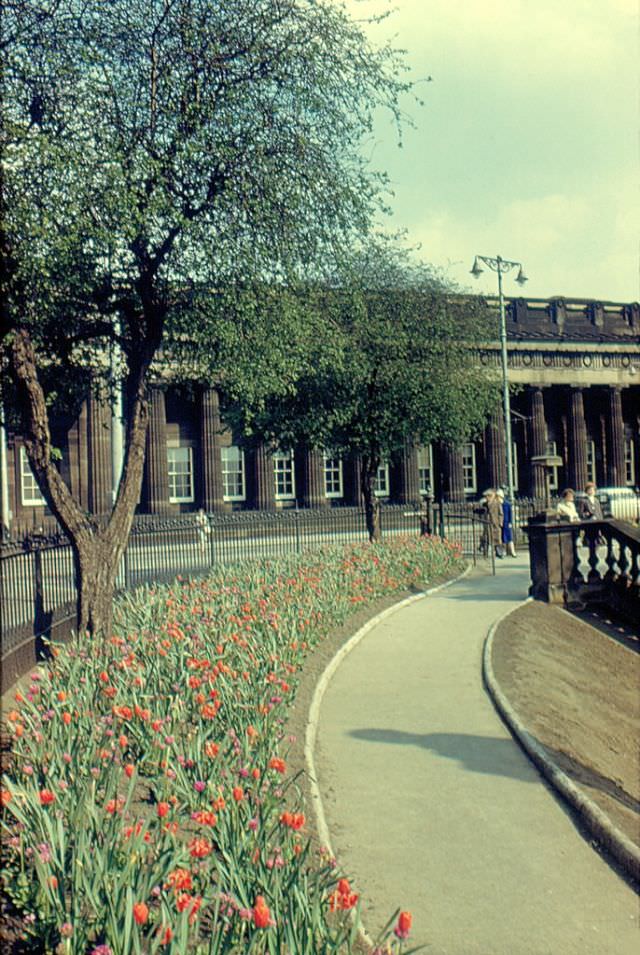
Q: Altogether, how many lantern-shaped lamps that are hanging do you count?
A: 2